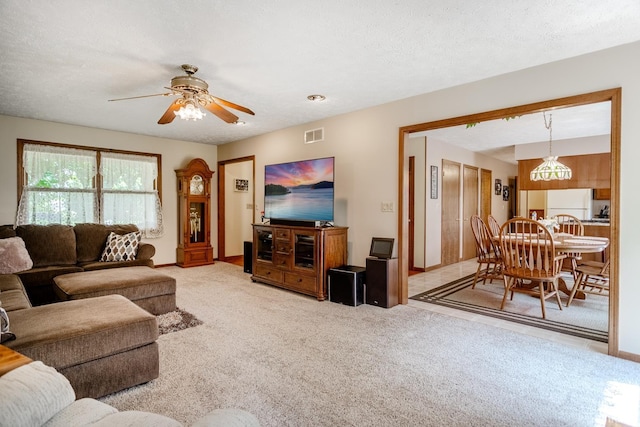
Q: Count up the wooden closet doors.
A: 3